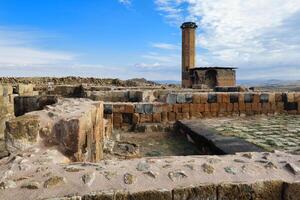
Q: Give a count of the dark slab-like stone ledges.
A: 1